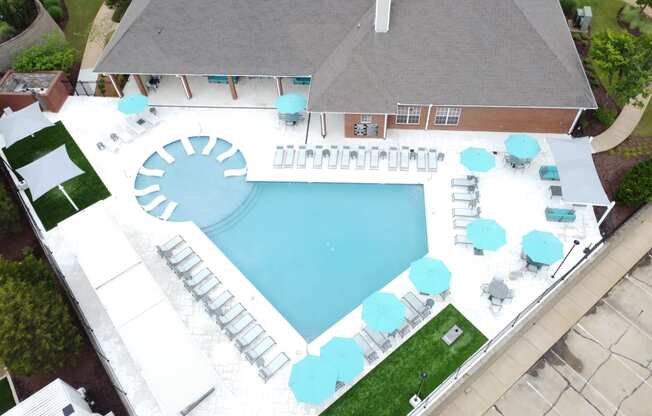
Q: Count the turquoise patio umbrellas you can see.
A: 10